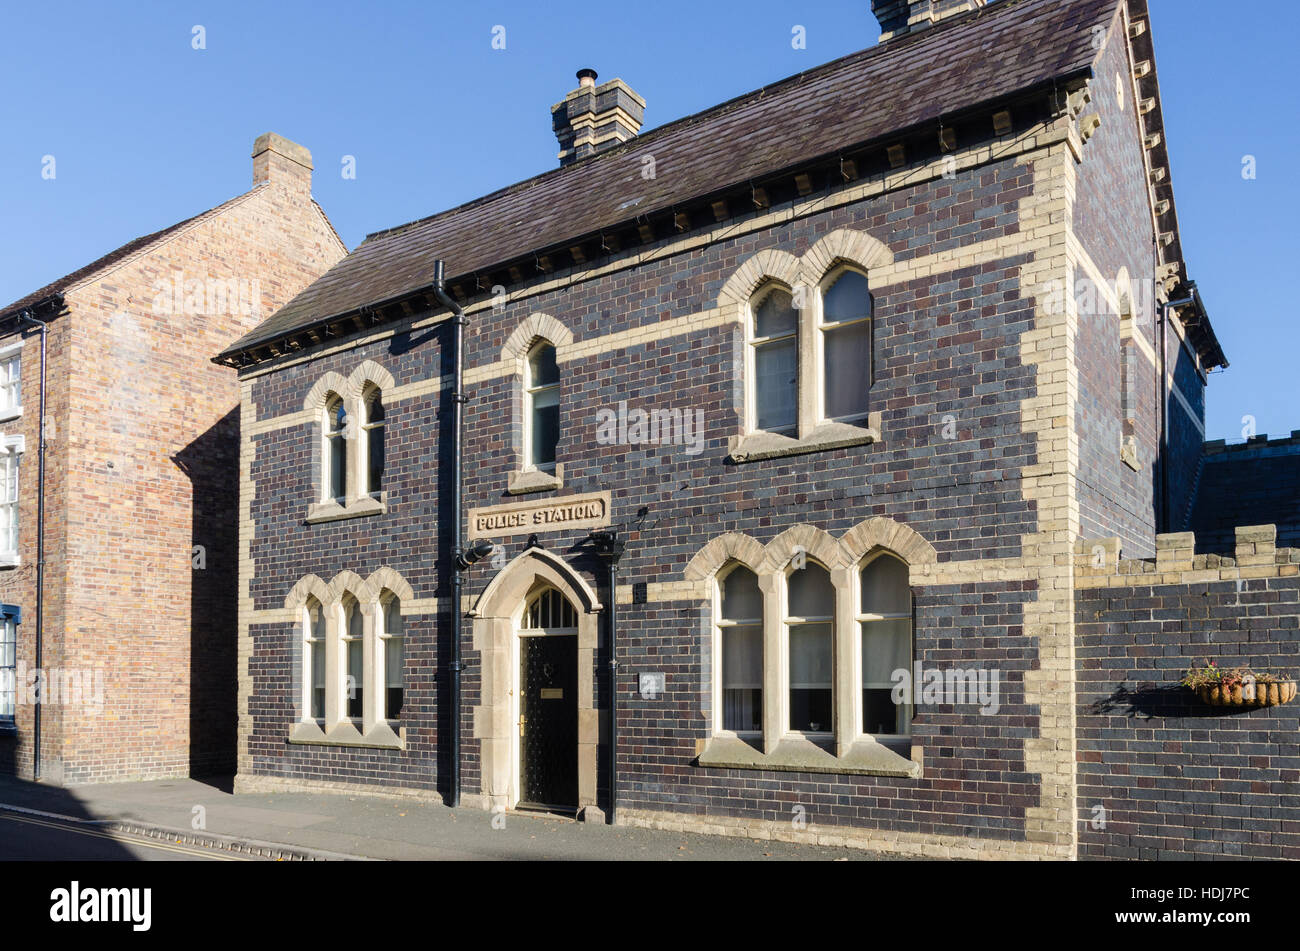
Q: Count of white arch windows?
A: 11